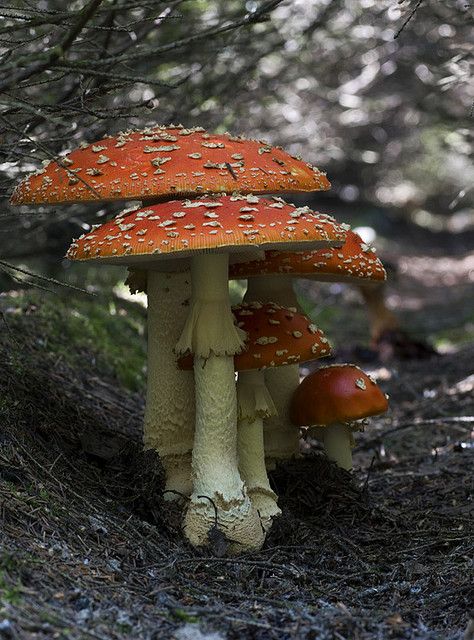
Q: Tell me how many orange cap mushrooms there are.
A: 5